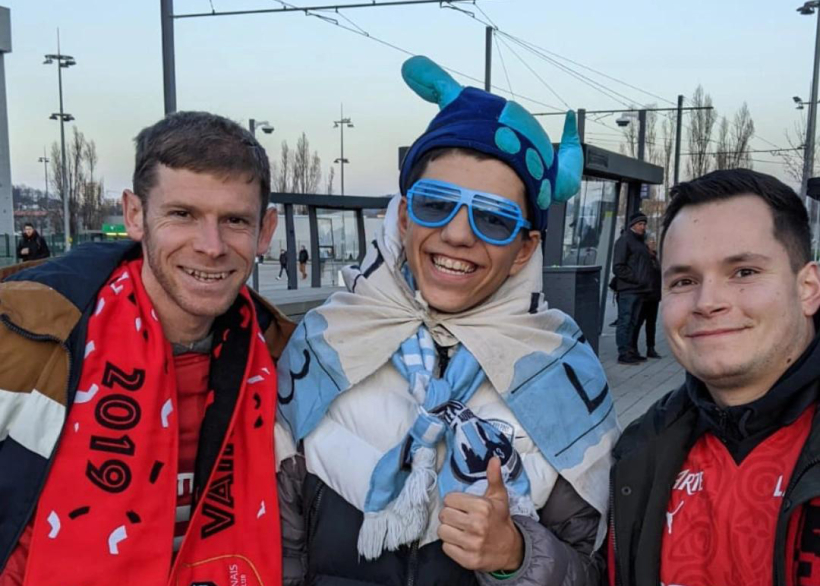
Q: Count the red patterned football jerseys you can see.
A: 1